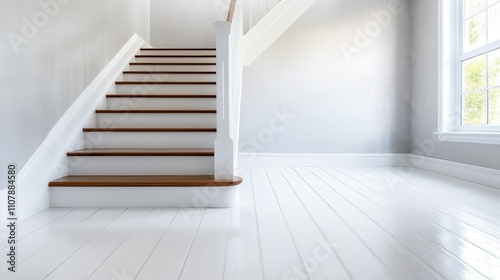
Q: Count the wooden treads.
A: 10